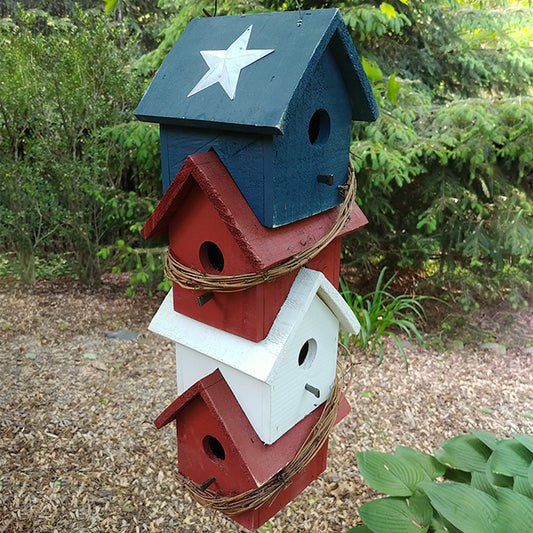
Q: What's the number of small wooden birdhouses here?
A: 4